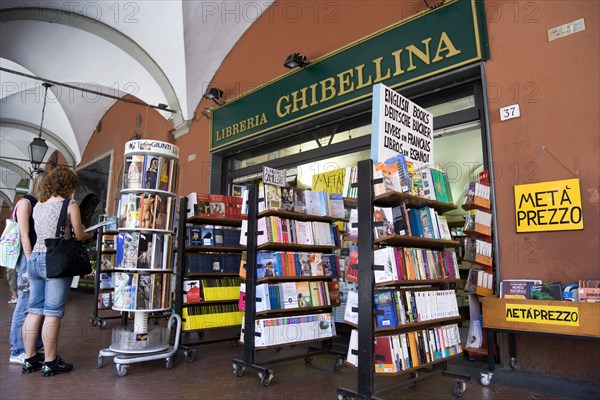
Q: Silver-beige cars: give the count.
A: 0